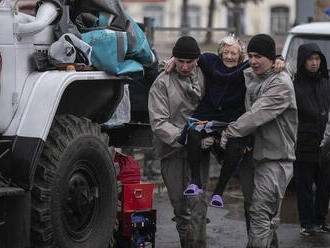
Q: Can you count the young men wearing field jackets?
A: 2